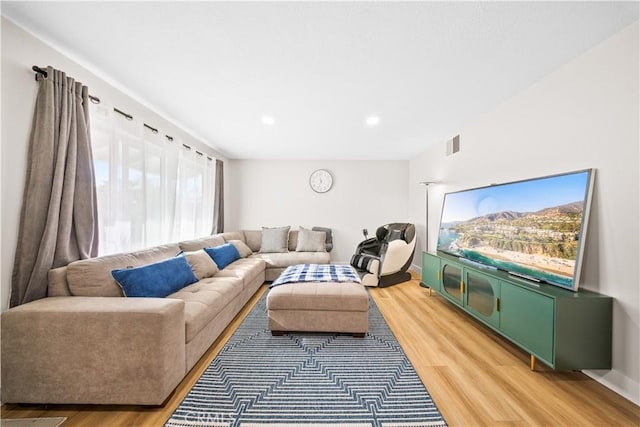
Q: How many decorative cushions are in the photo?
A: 6